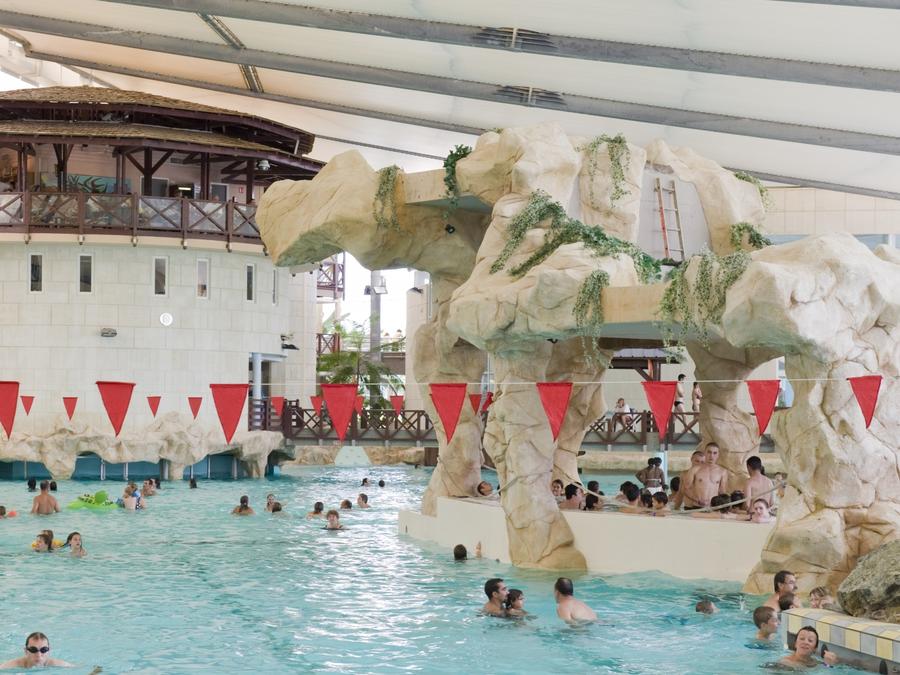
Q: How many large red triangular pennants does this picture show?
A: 9